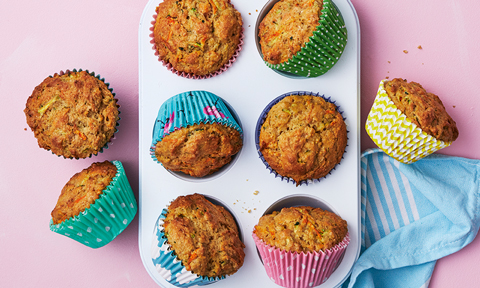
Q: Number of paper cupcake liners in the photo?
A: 9